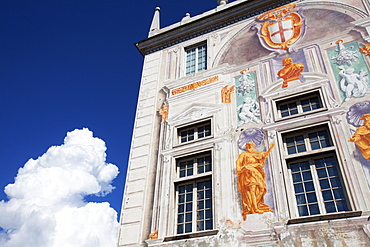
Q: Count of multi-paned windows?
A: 5